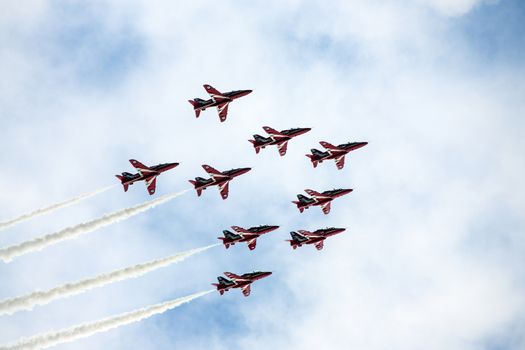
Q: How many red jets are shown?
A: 9